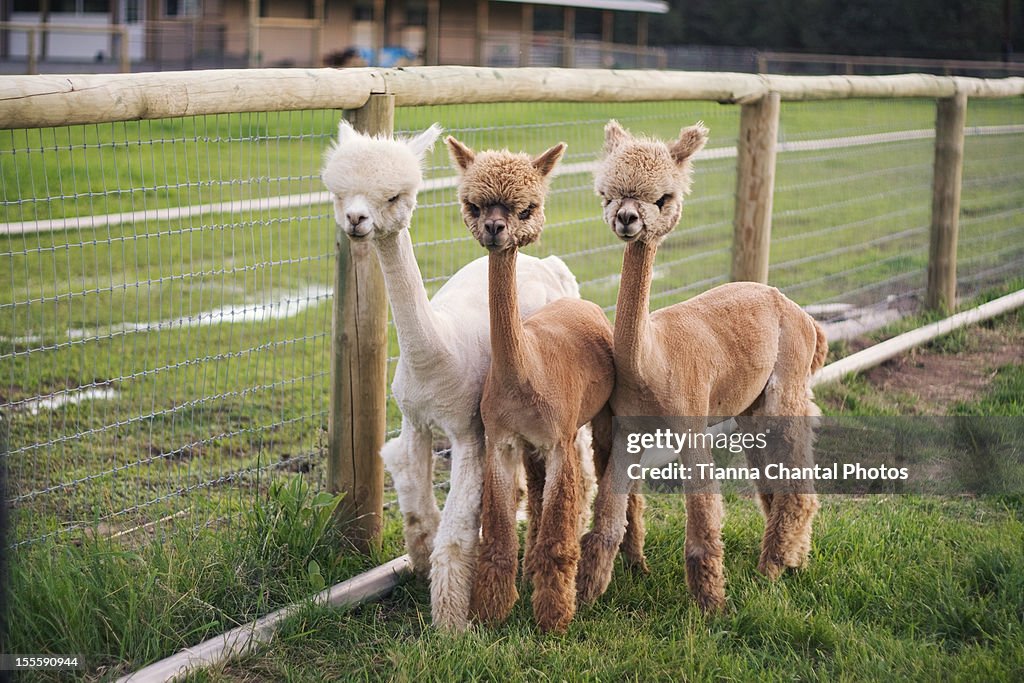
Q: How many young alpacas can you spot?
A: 3